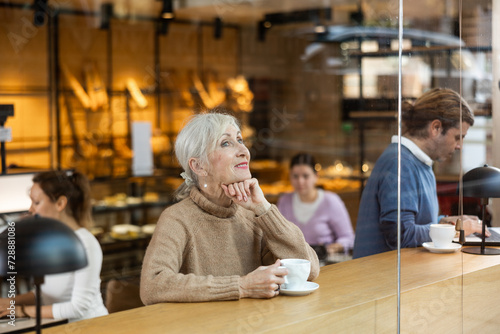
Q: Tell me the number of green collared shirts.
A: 0